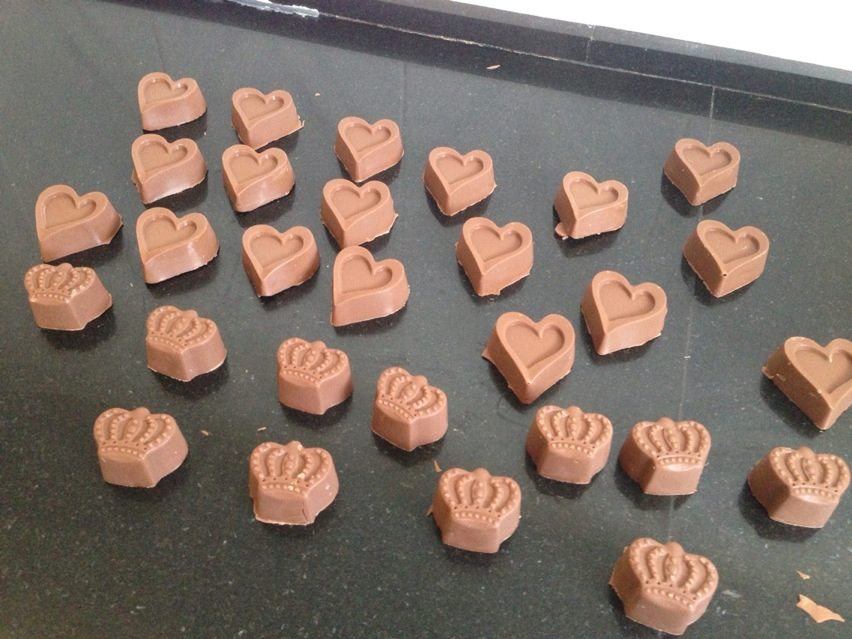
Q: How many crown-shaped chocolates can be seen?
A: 11